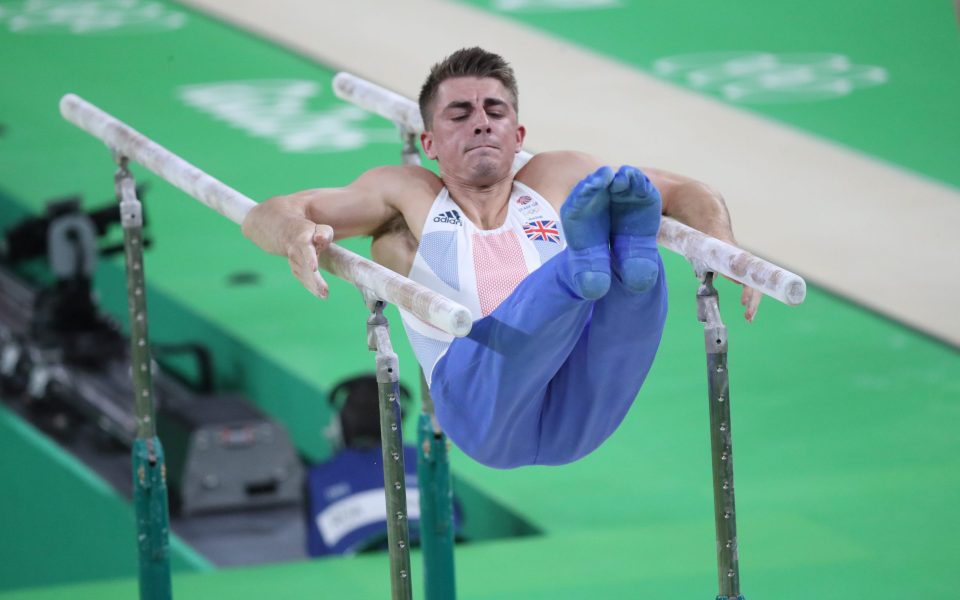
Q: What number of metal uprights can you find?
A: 4